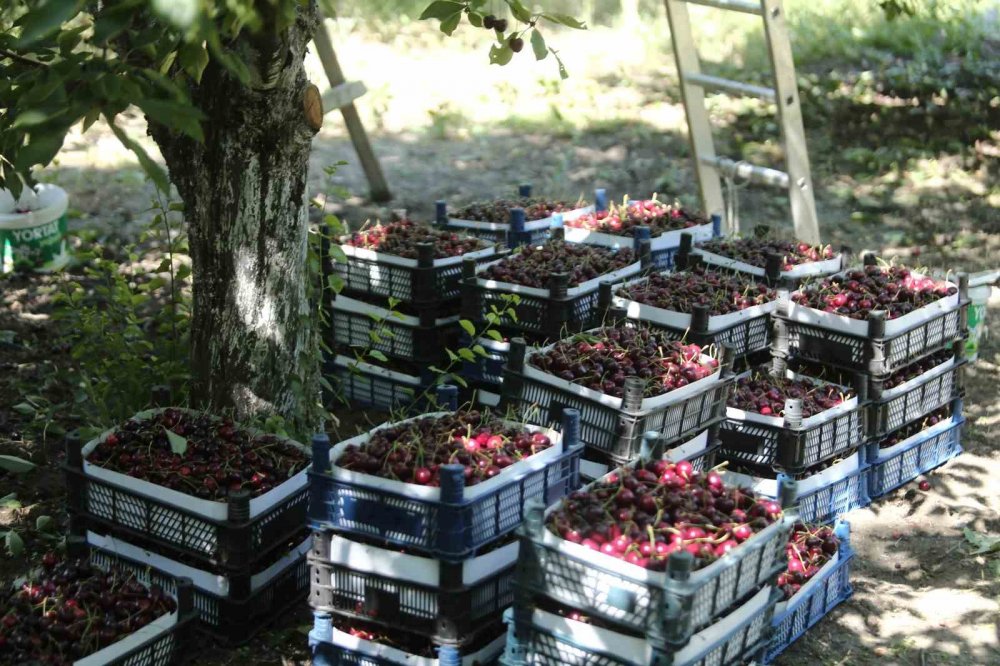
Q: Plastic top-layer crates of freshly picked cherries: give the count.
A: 14